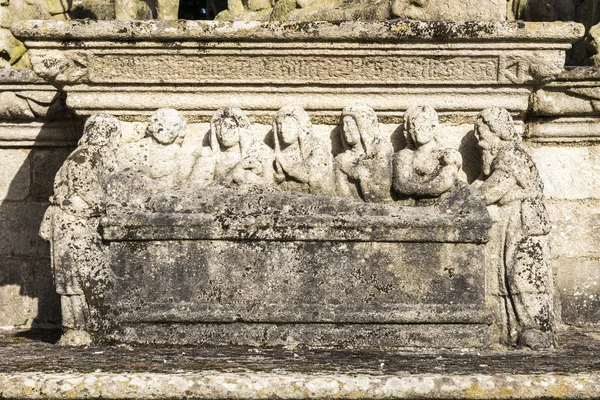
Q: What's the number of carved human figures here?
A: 7